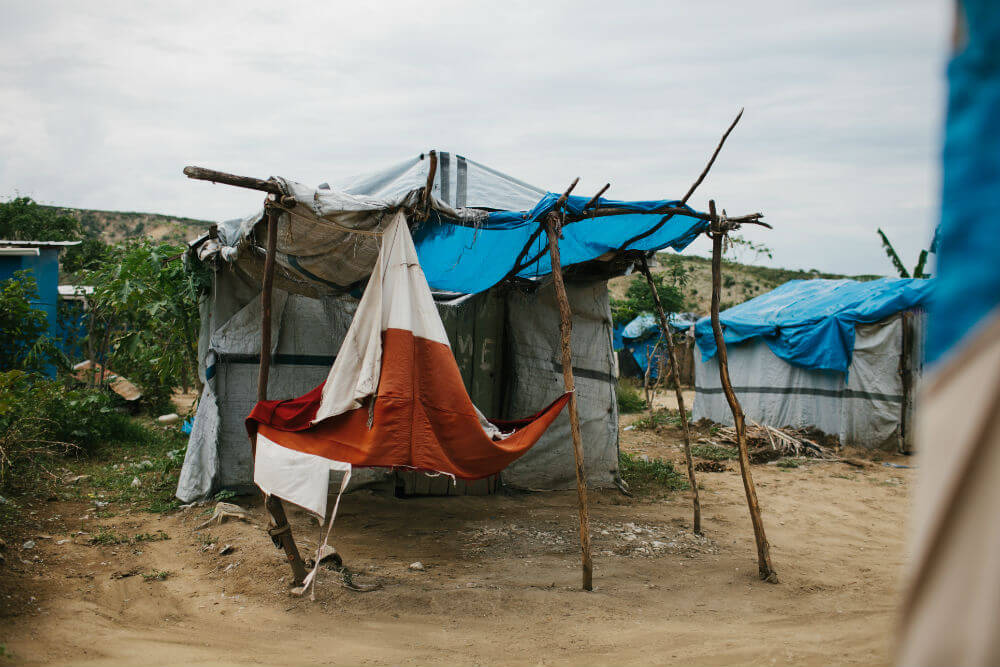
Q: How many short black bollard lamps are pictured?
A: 0